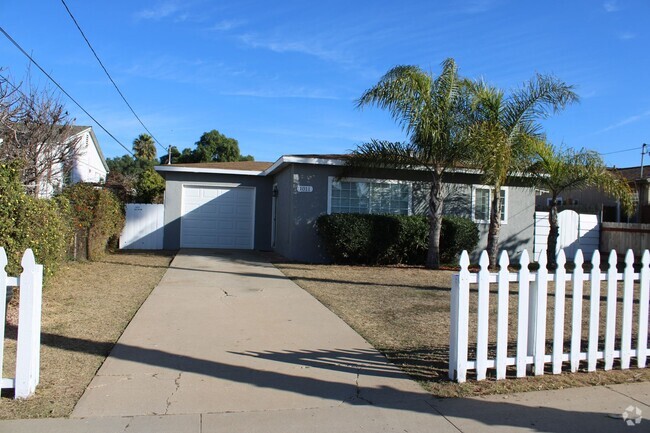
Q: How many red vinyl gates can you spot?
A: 0